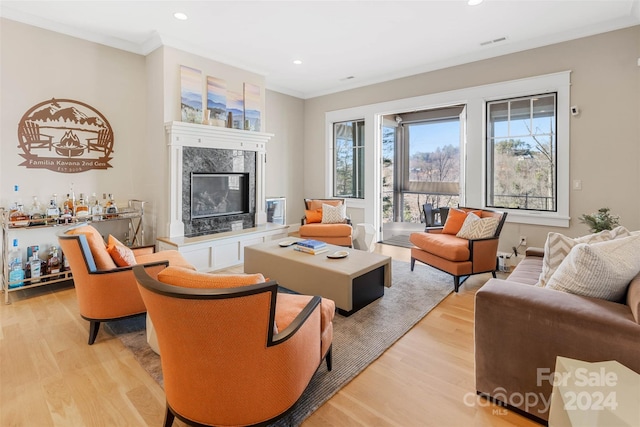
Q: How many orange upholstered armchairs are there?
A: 4